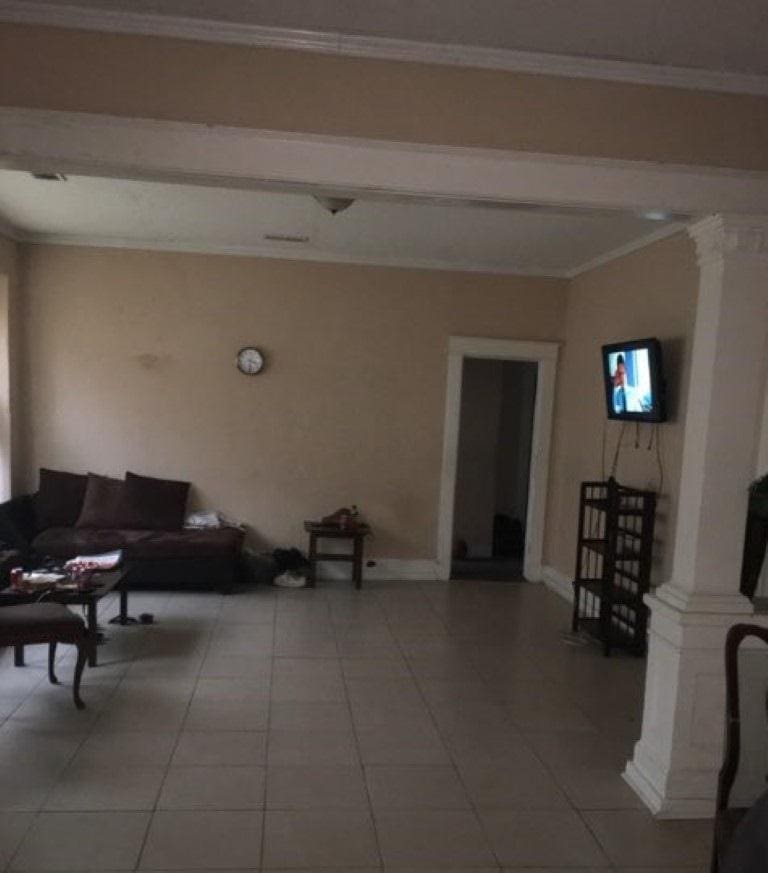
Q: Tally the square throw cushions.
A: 3